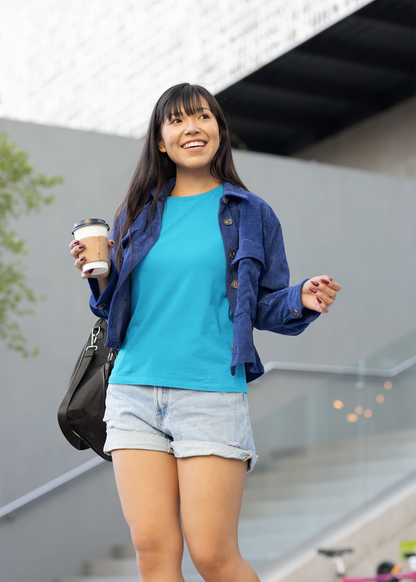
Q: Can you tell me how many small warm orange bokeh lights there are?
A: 6